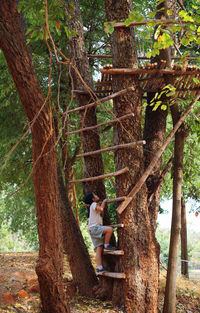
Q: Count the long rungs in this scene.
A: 4